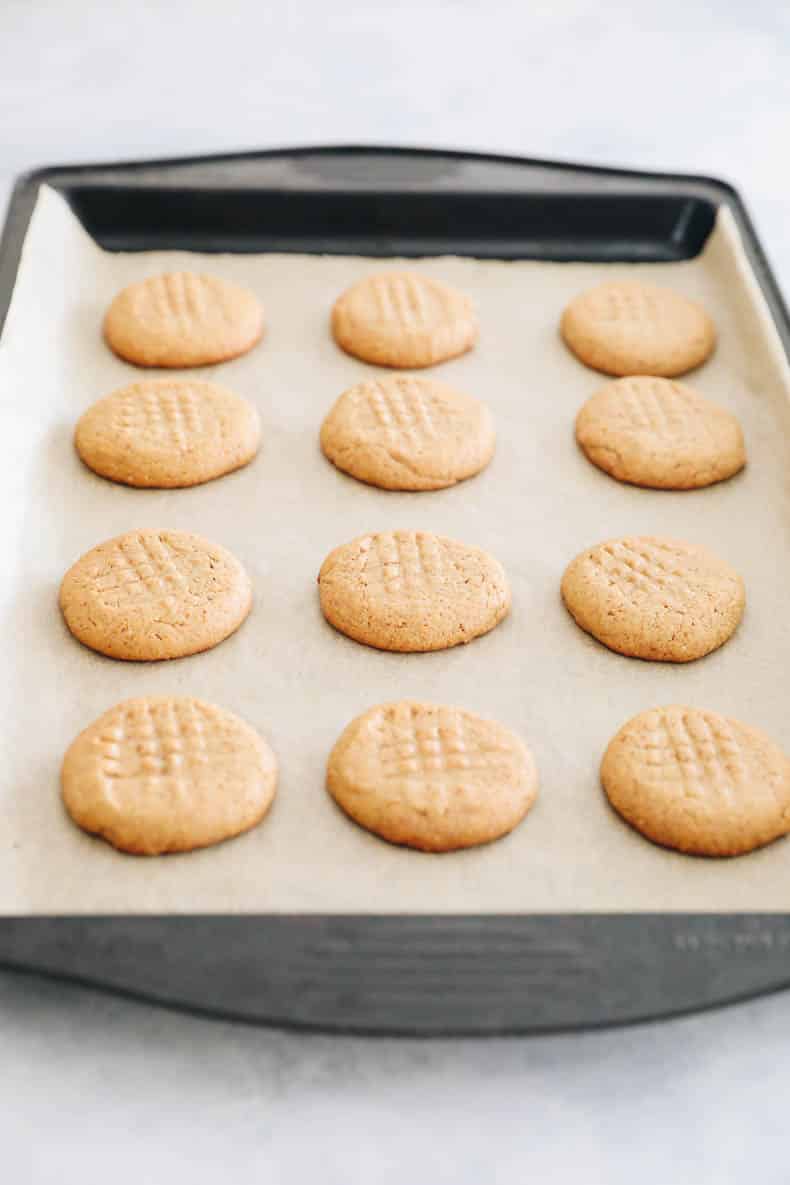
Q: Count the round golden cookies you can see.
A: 12